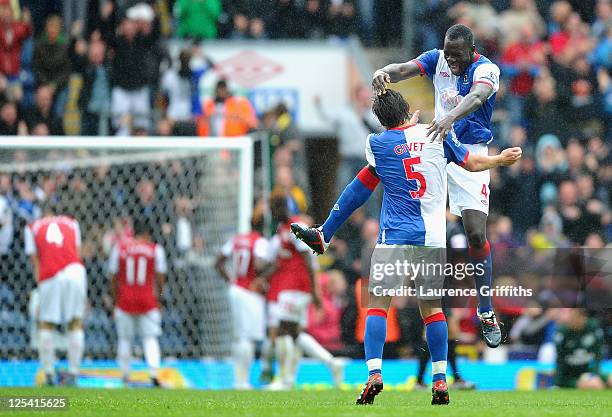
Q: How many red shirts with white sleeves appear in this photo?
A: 4